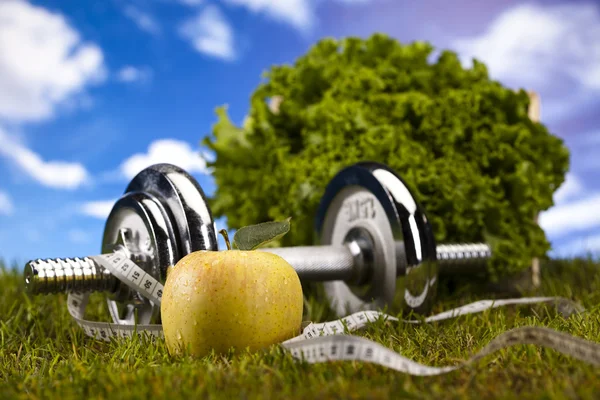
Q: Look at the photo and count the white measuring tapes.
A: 1